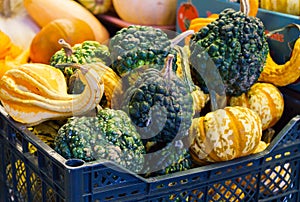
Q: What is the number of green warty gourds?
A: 6